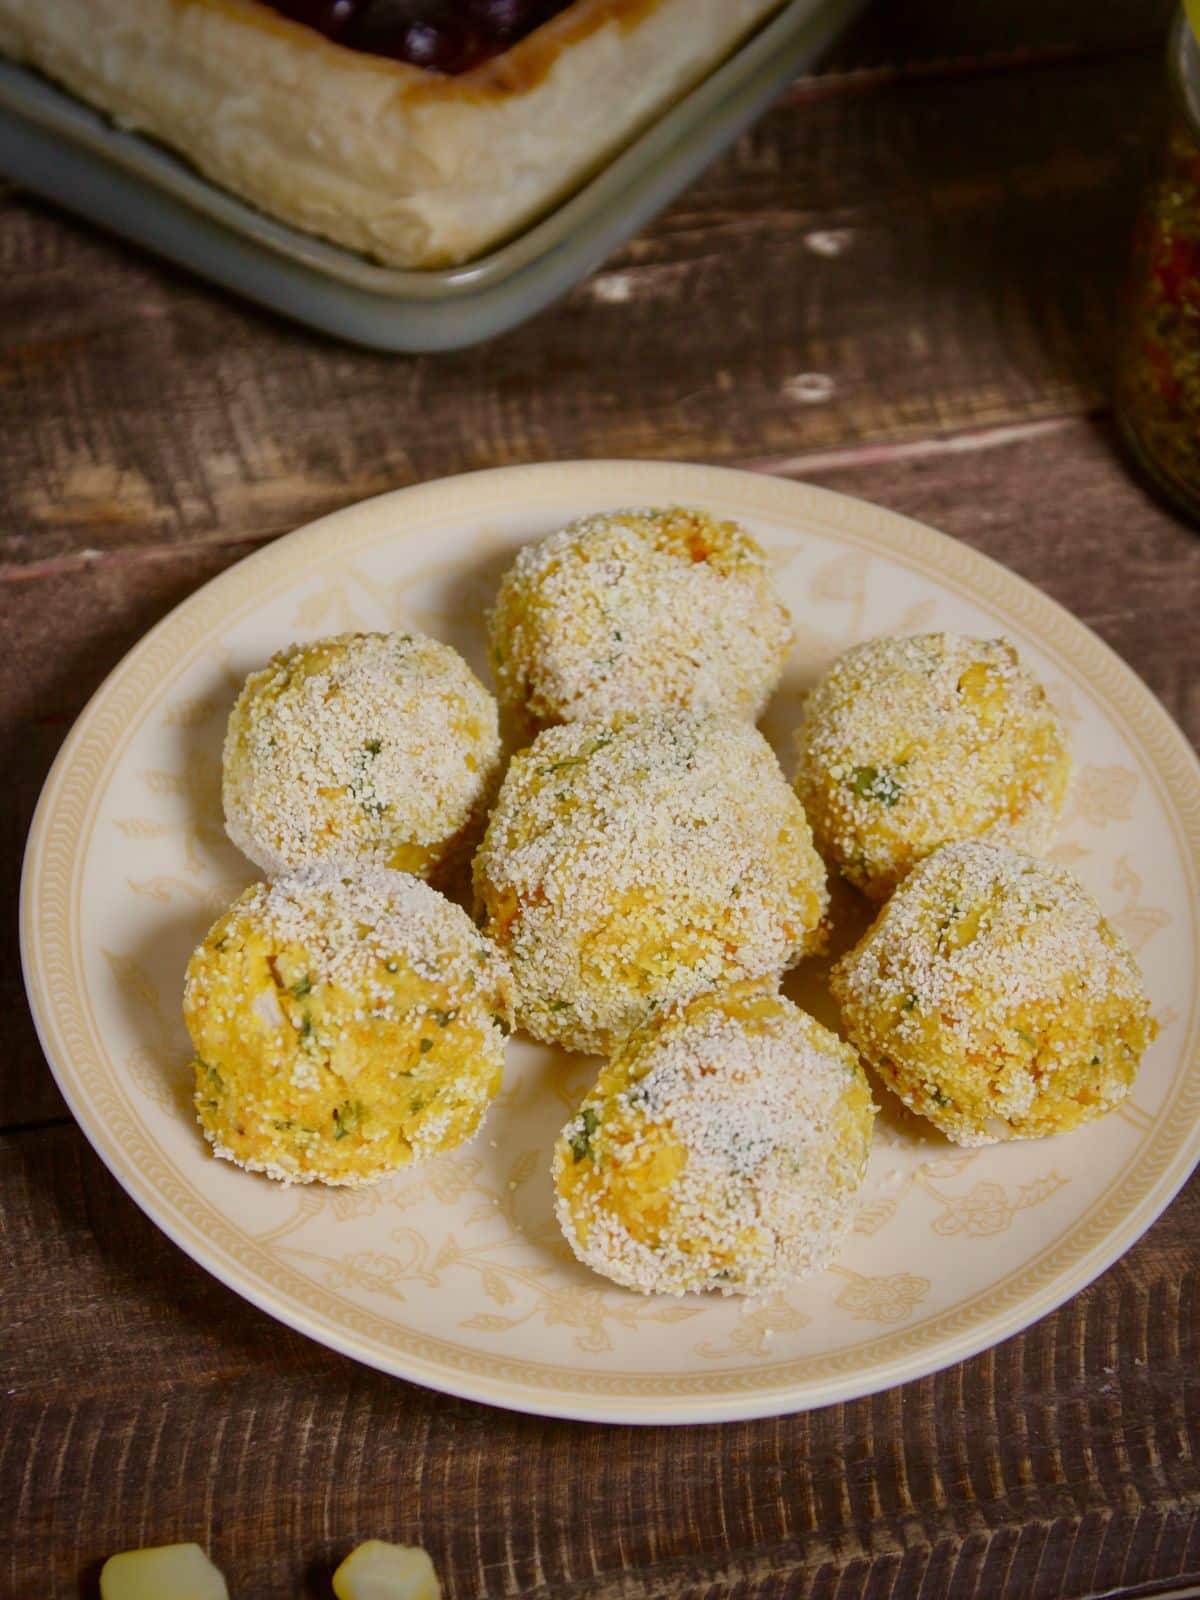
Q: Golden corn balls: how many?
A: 7